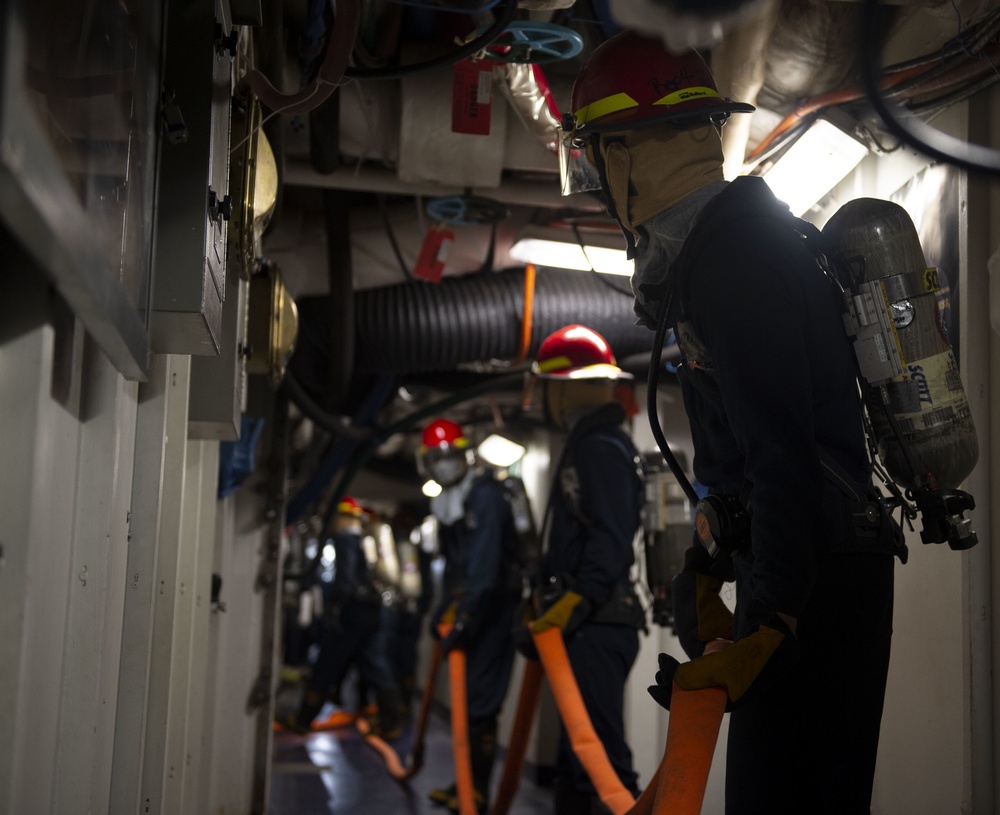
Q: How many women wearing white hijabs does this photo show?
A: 0